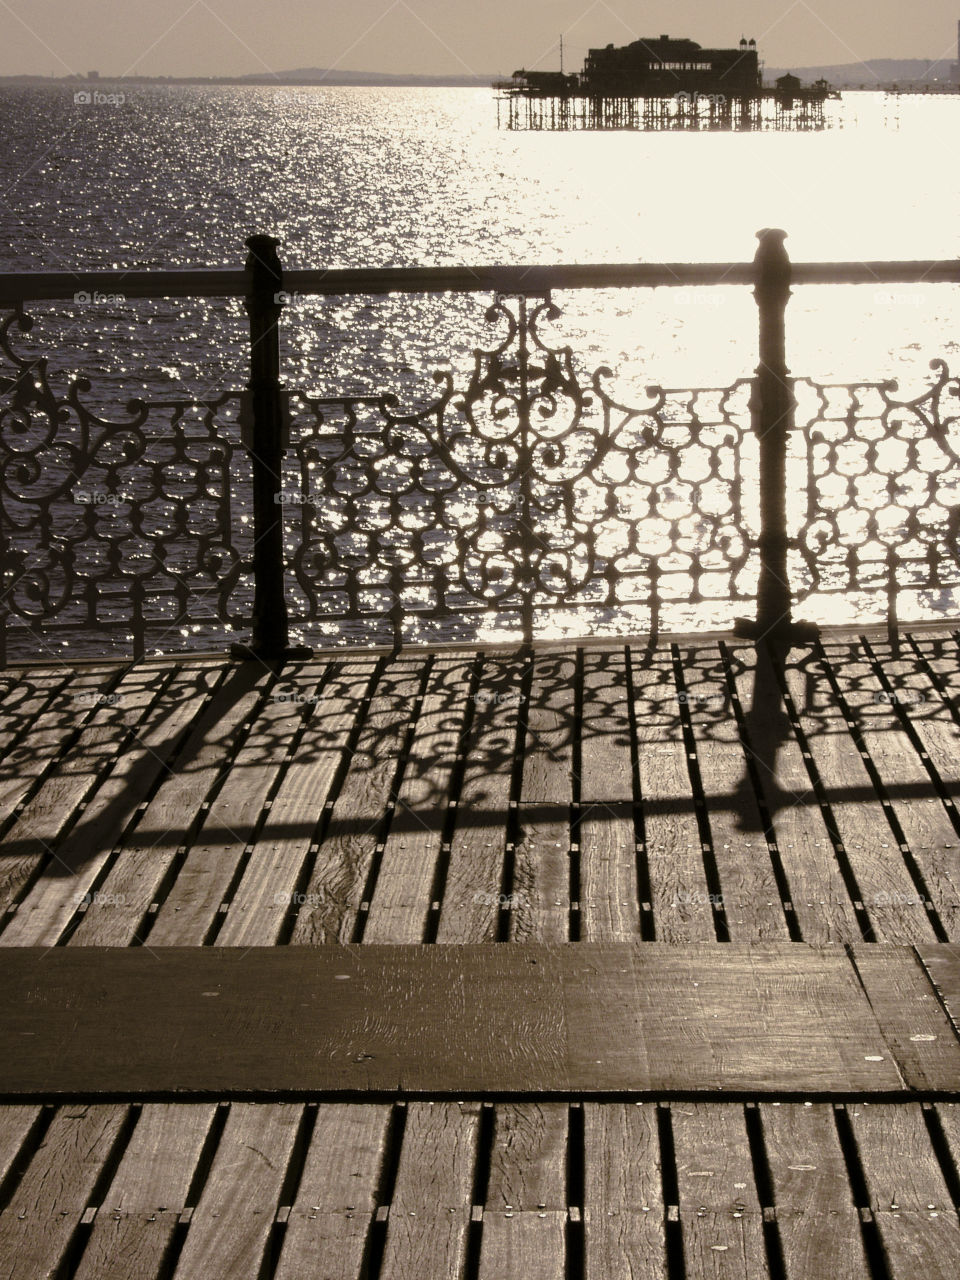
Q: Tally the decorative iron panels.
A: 3